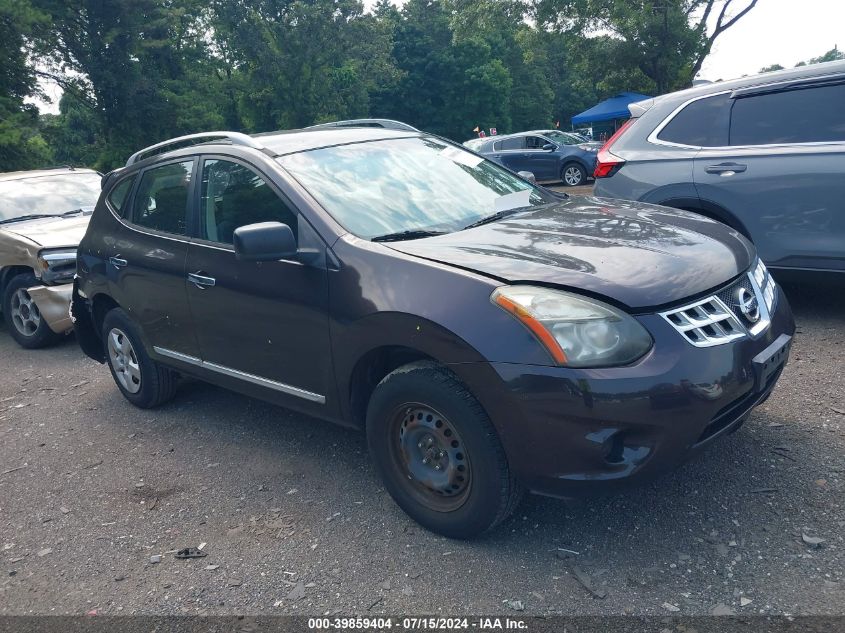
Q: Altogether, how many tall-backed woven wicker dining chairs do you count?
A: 0